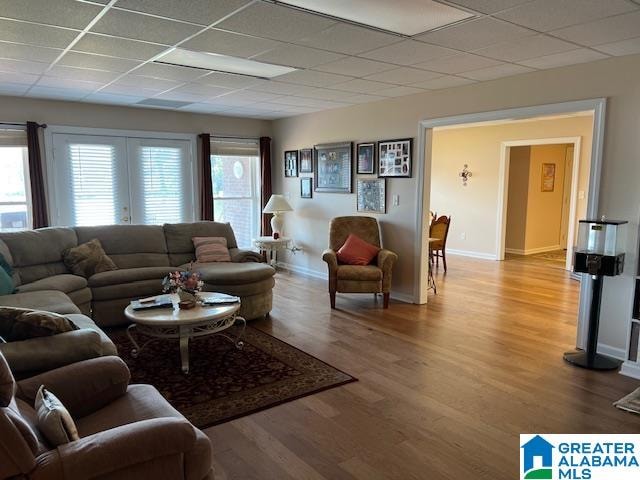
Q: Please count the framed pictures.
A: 8